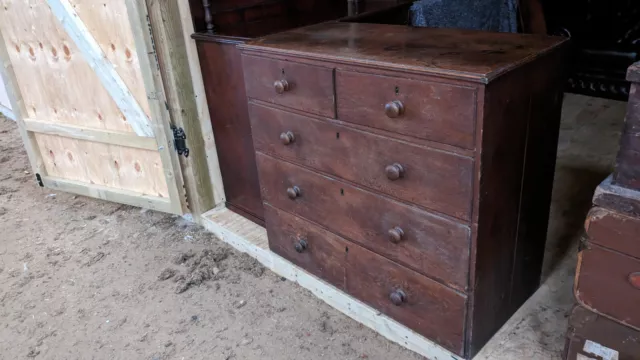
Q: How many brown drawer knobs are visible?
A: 8